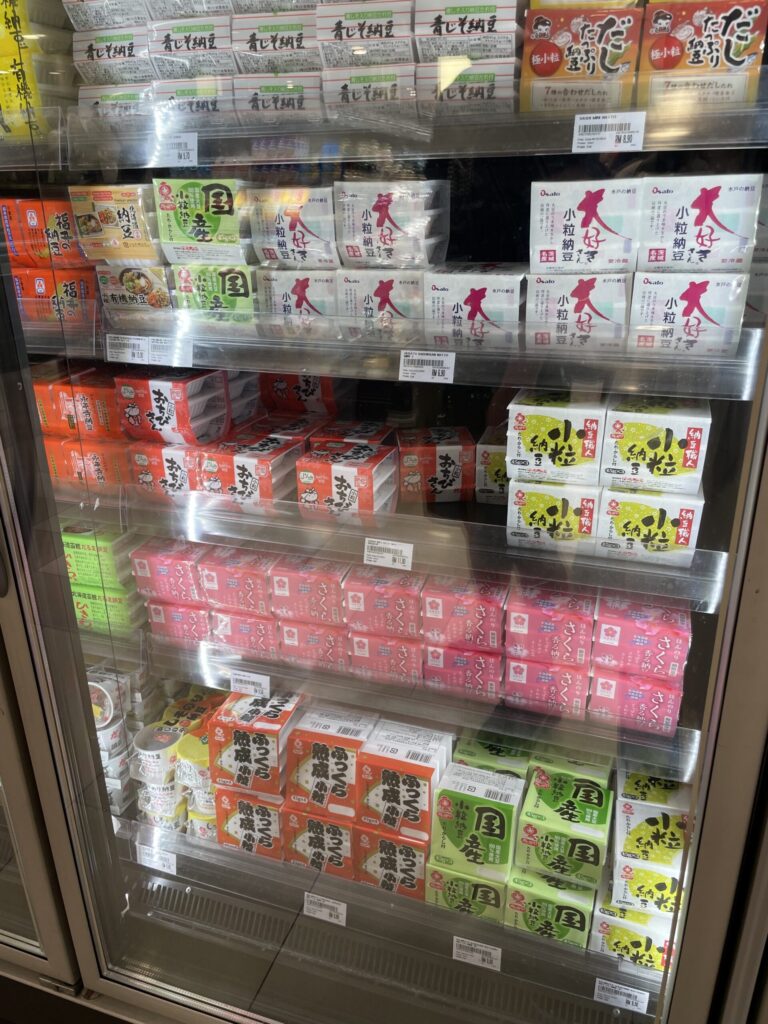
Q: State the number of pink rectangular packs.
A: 14